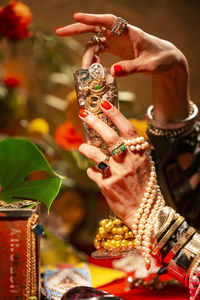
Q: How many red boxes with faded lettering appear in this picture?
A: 1